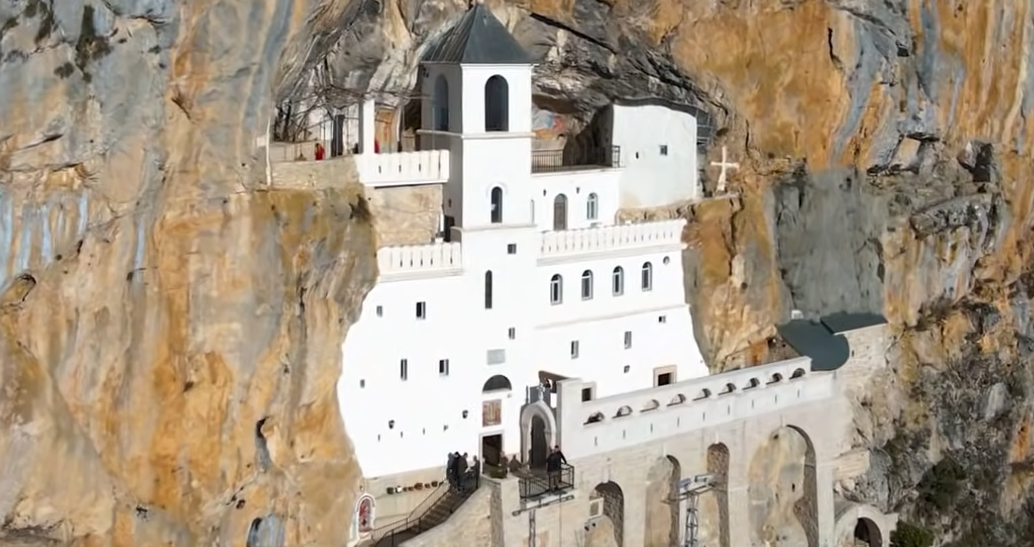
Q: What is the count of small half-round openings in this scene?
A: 9